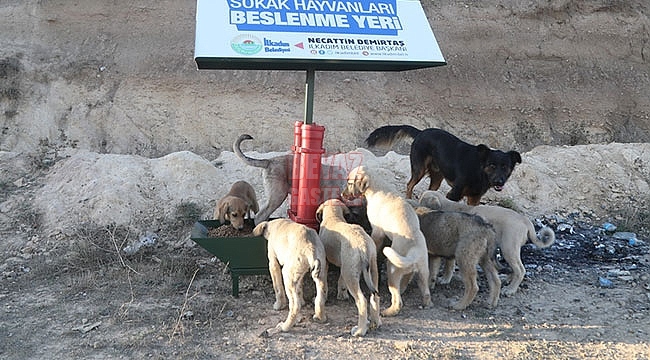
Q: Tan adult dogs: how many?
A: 1